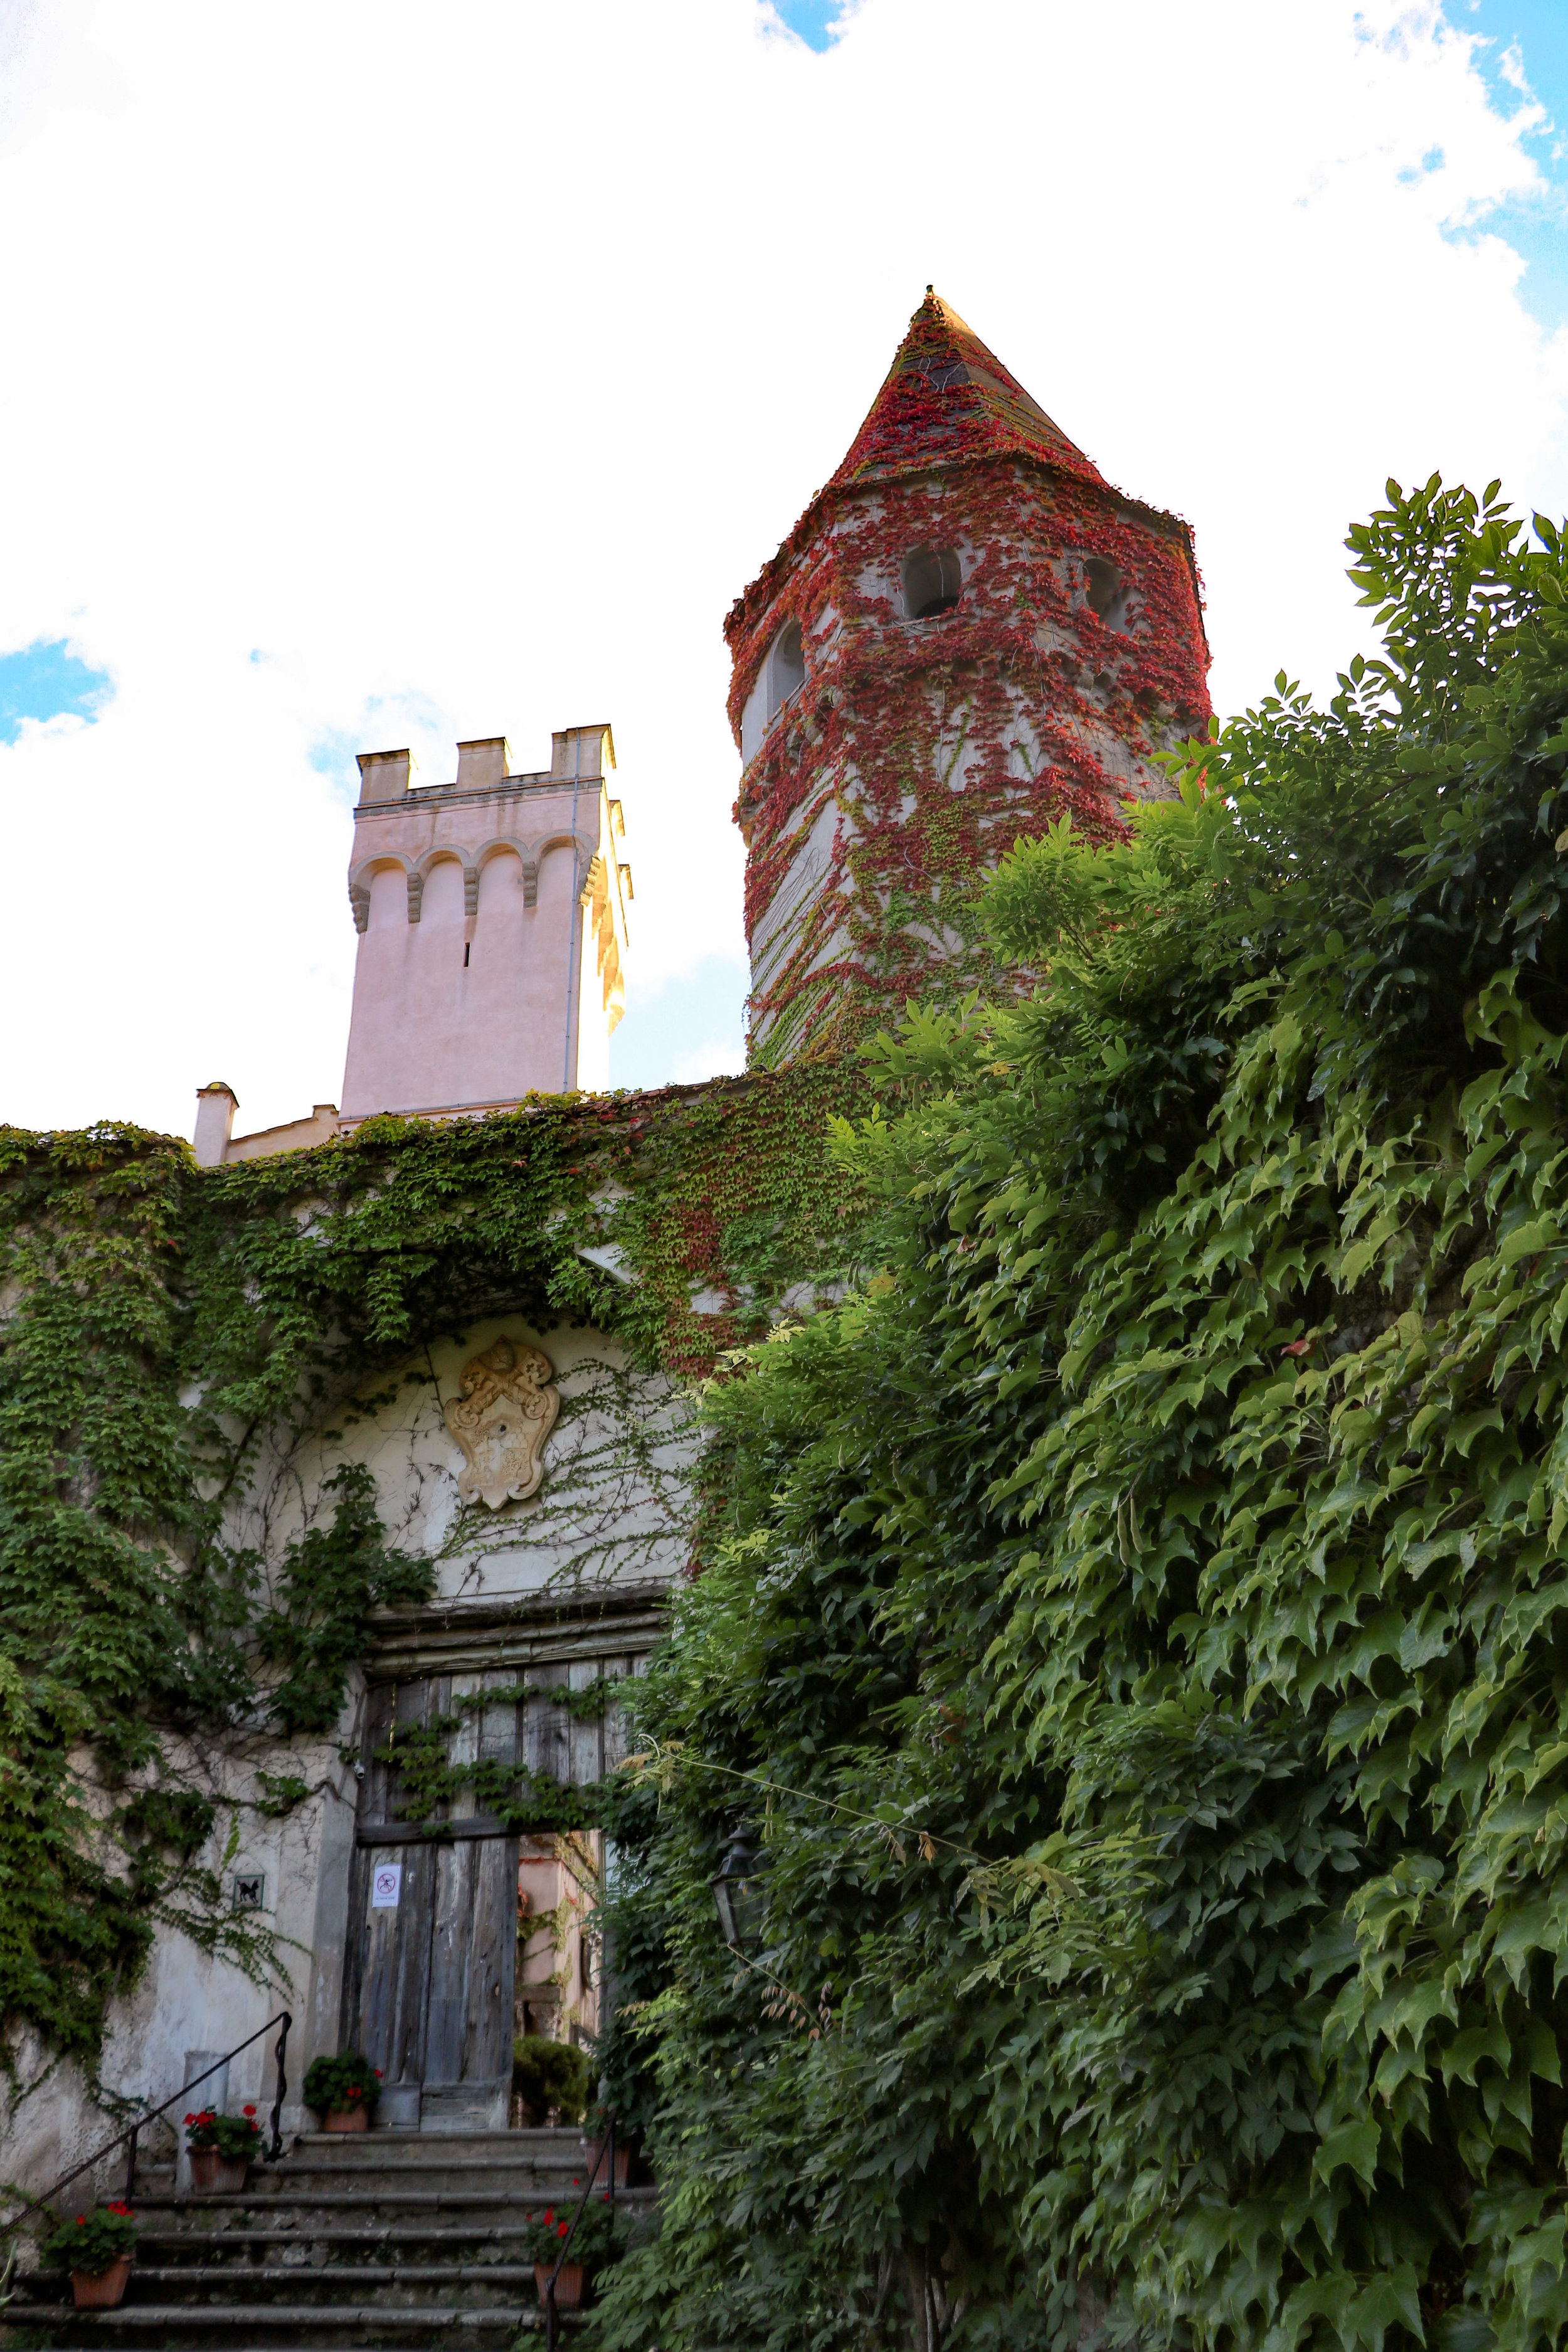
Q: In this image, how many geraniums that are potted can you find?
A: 5